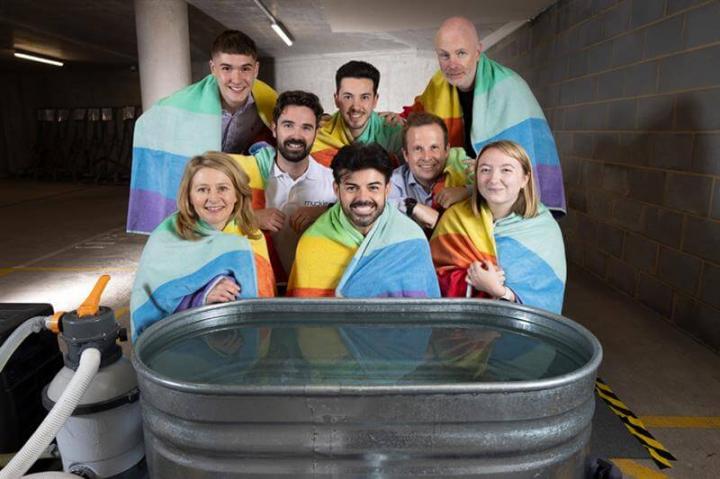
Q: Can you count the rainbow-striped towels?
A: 8